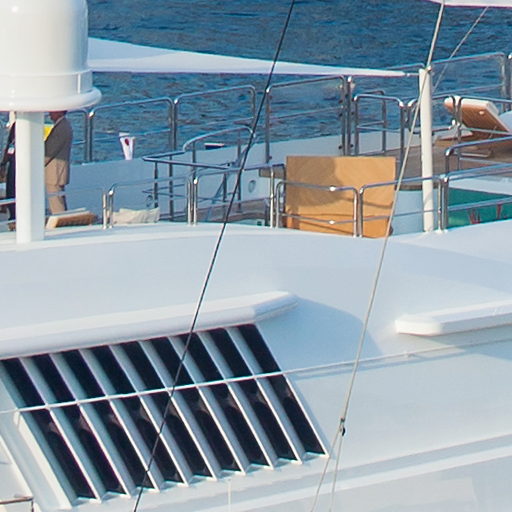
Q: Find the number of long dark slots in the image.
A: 9